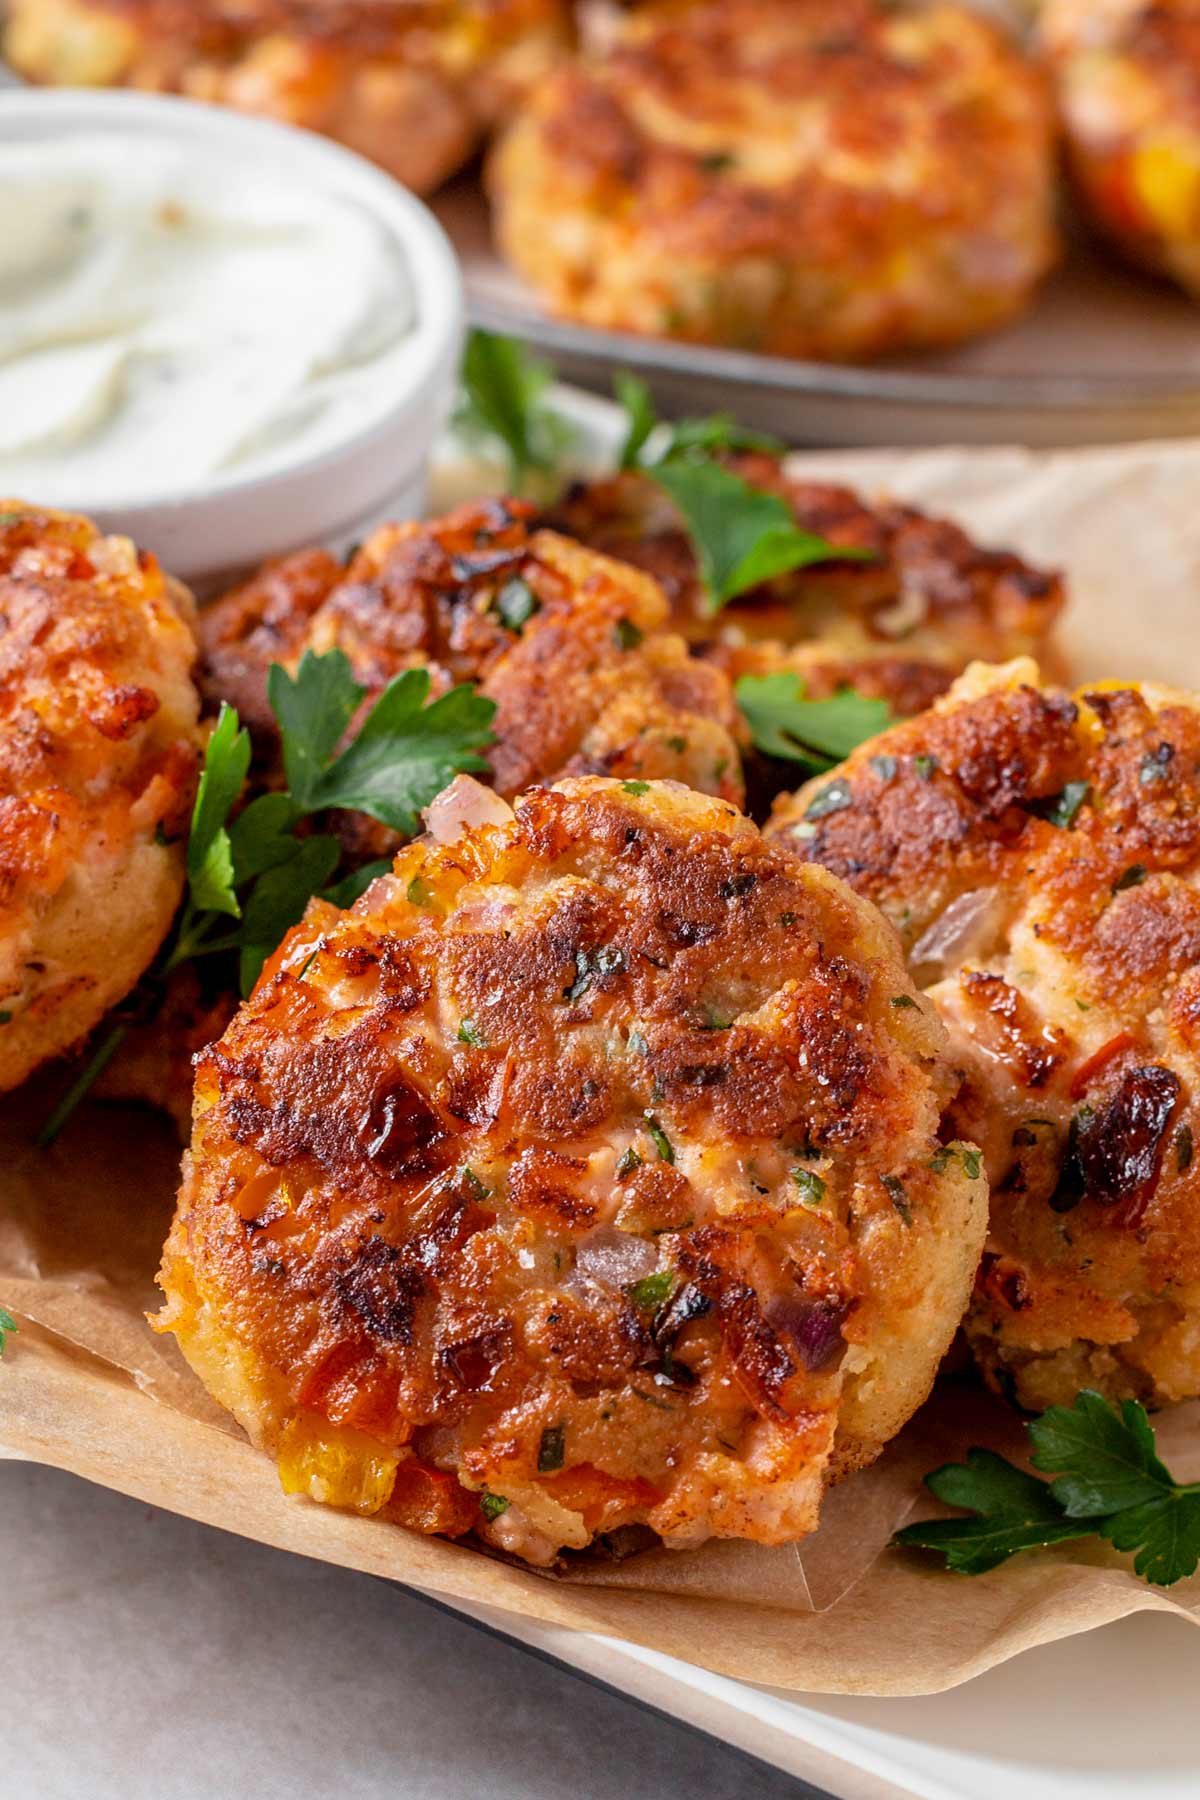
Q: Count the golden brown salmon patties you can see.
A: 8